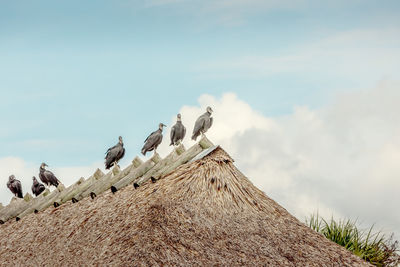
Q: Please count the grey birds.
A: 7